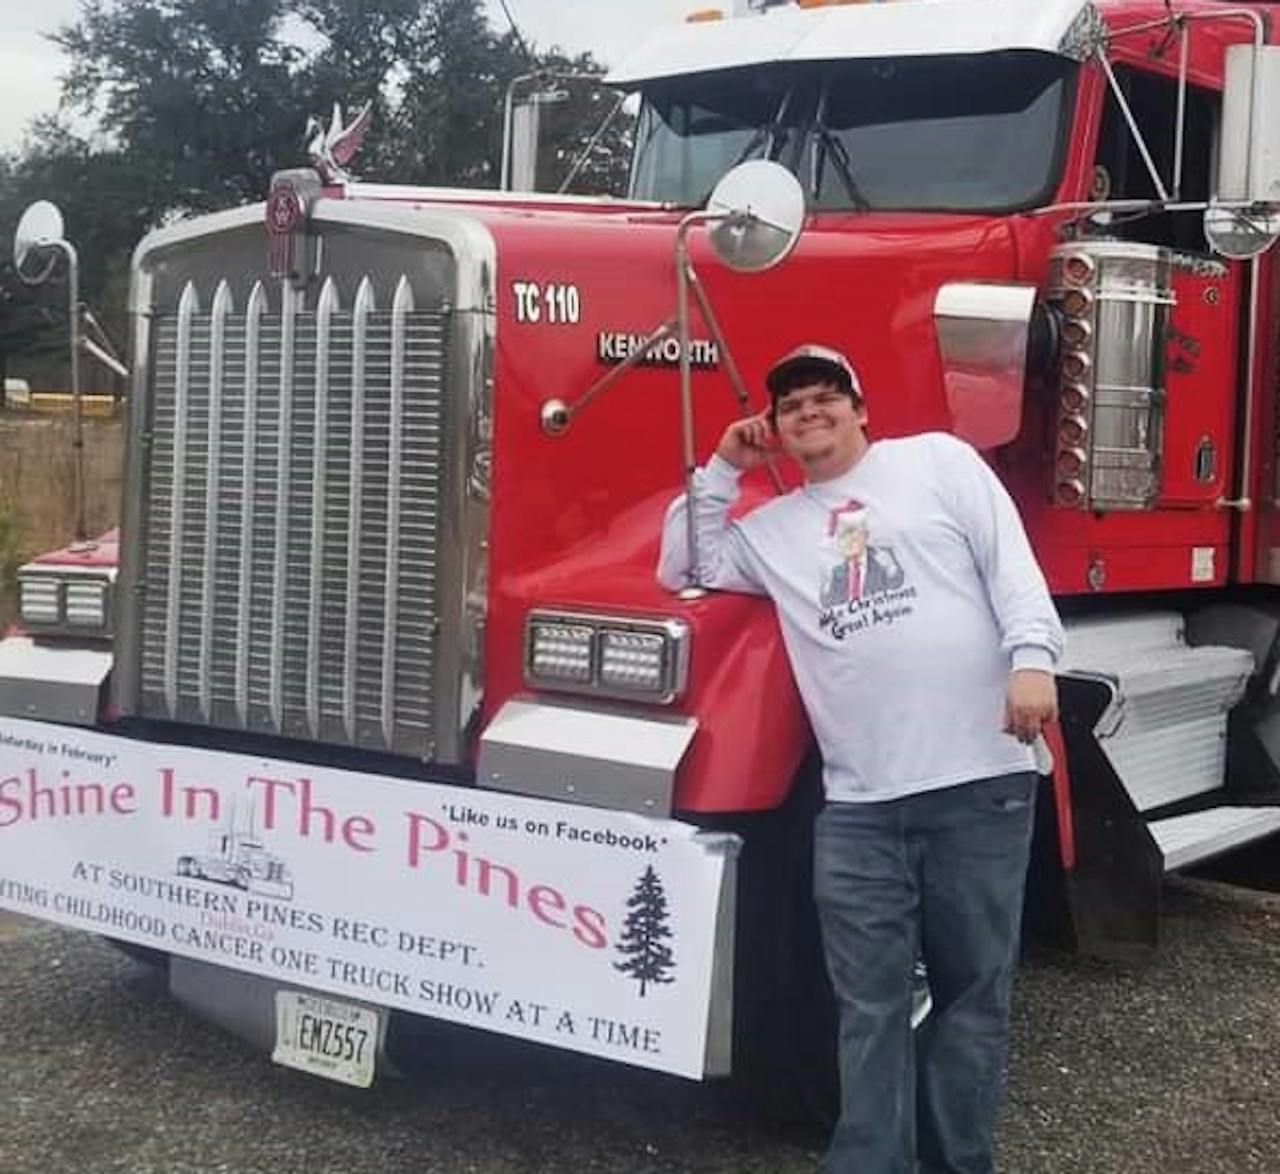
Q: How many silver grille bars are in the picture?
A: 7